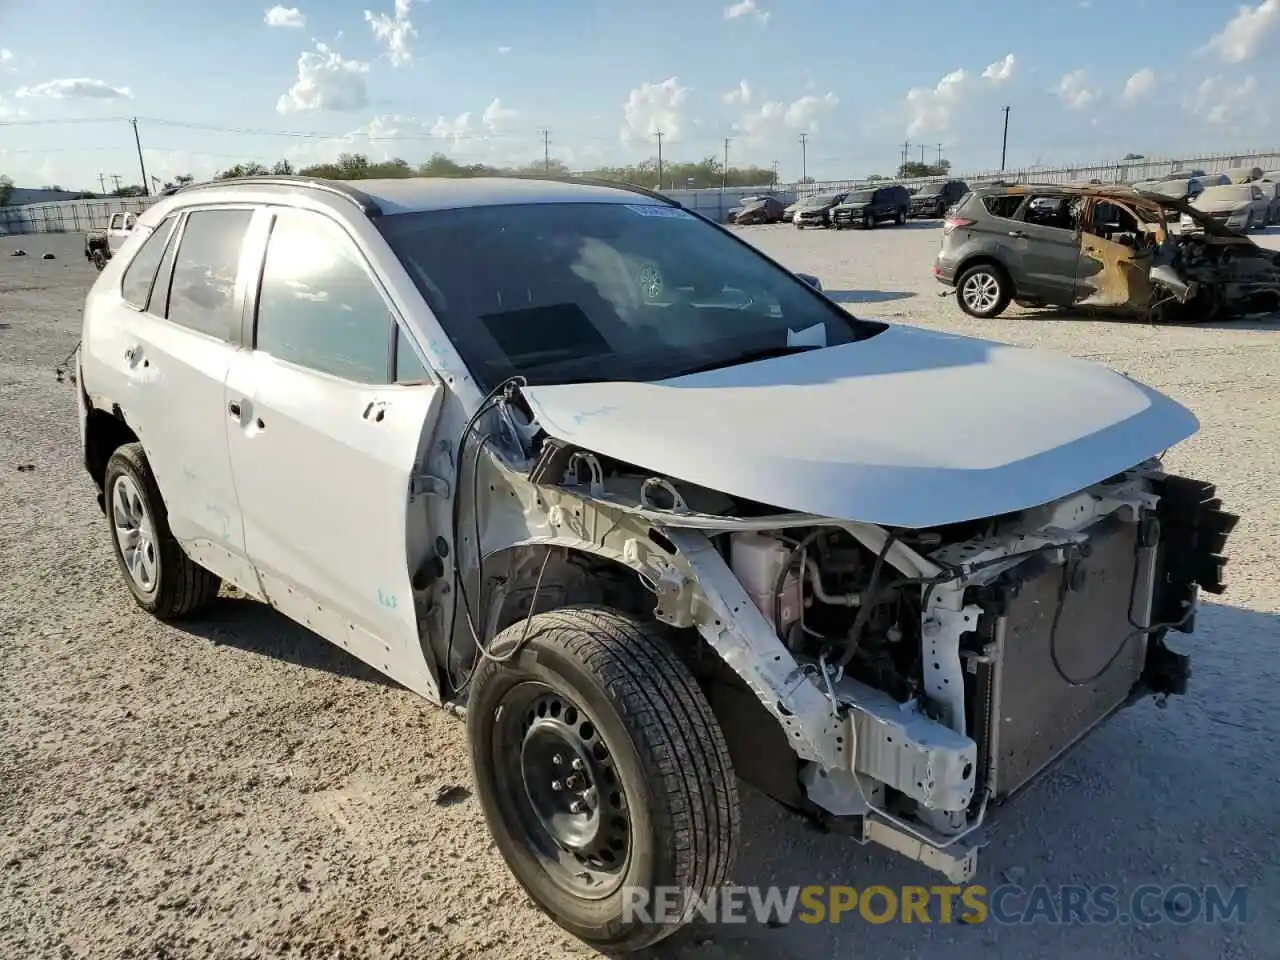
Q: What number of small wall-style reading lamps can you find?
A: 0